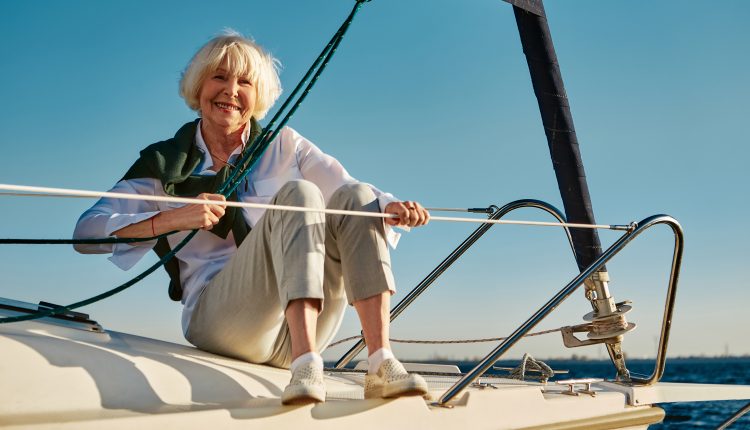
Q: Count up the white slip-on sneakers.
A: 2